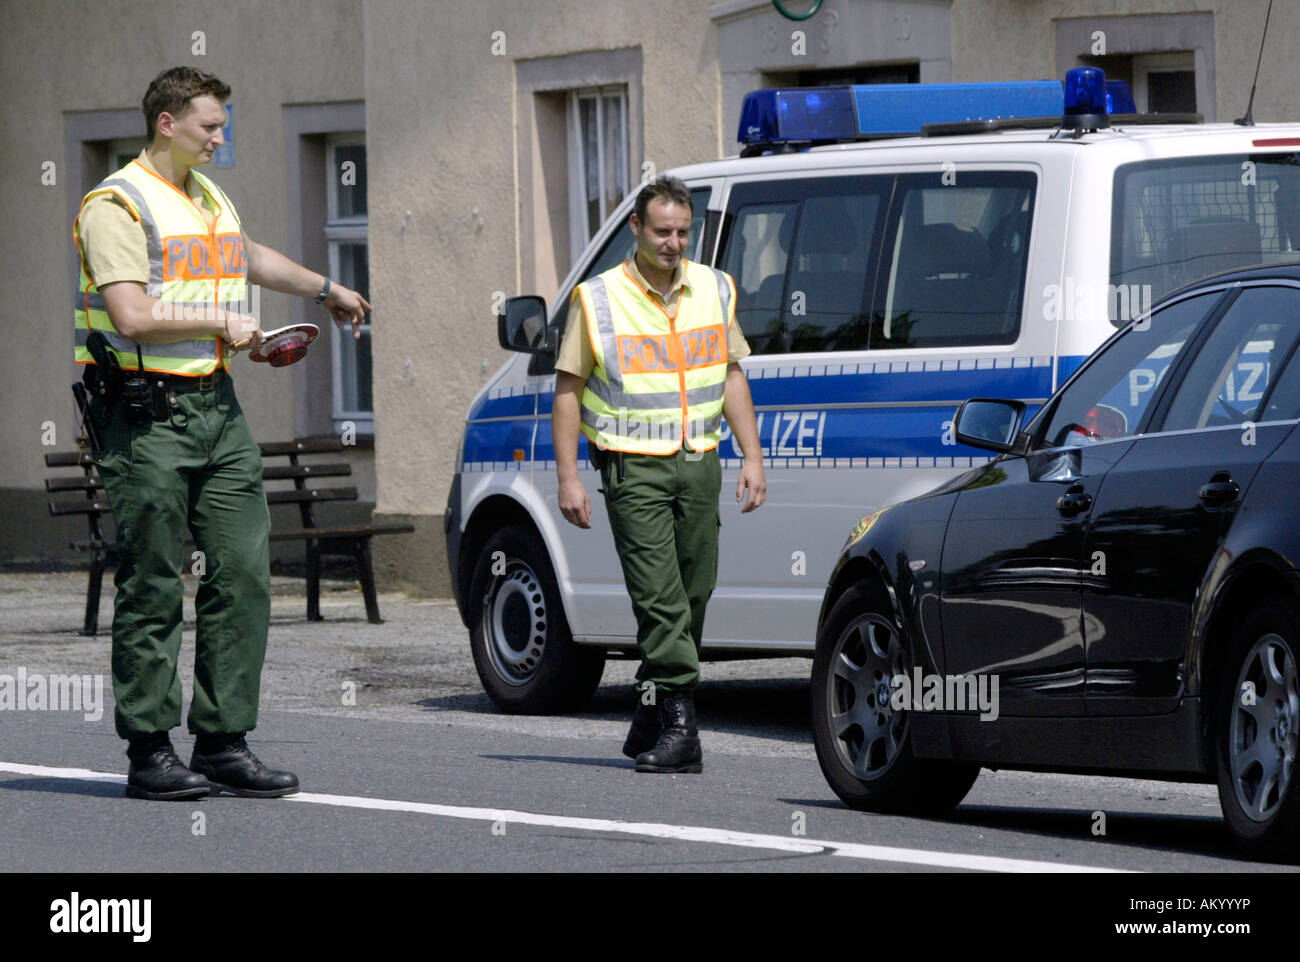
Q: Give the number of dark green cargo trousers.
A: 2